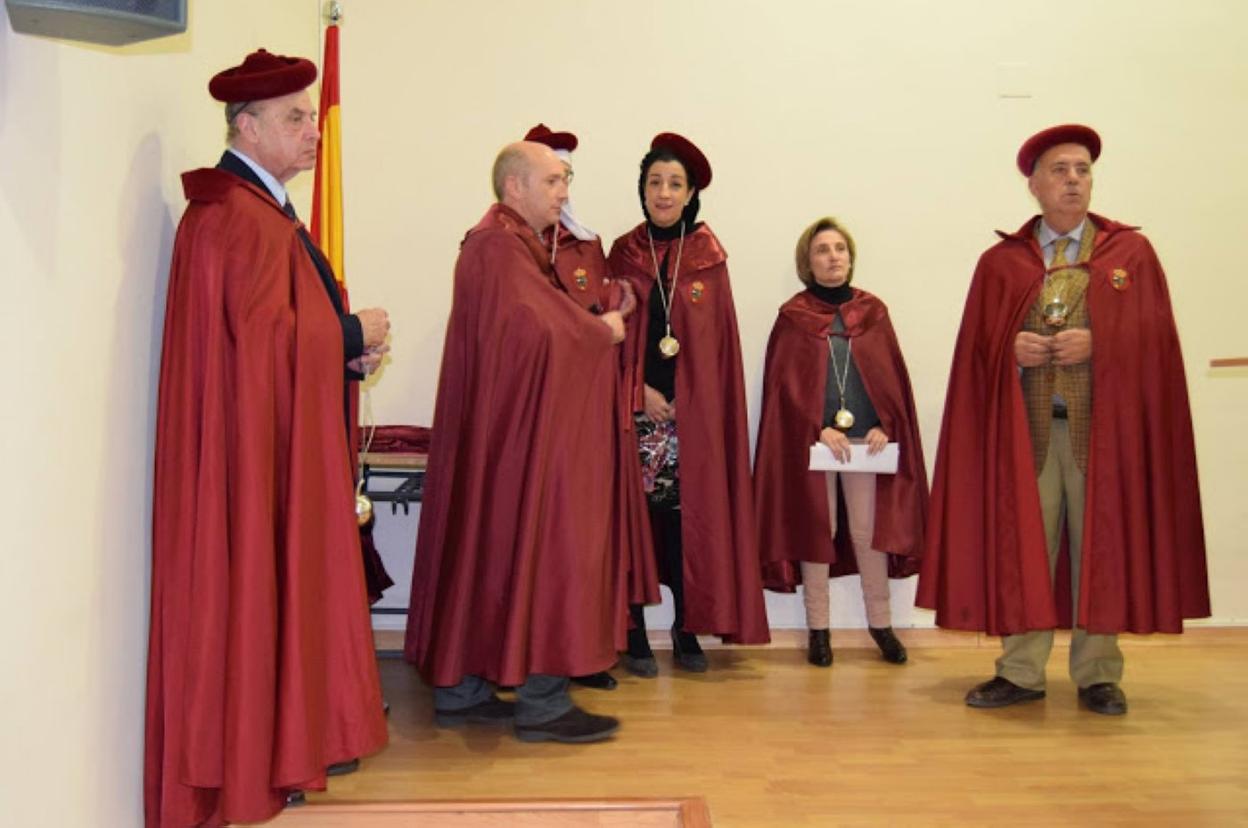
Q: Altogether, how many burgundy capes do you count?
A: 6